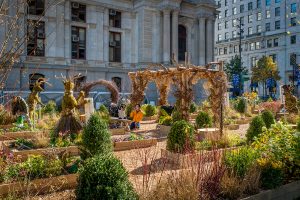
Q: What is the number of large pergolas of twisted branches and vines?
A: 1